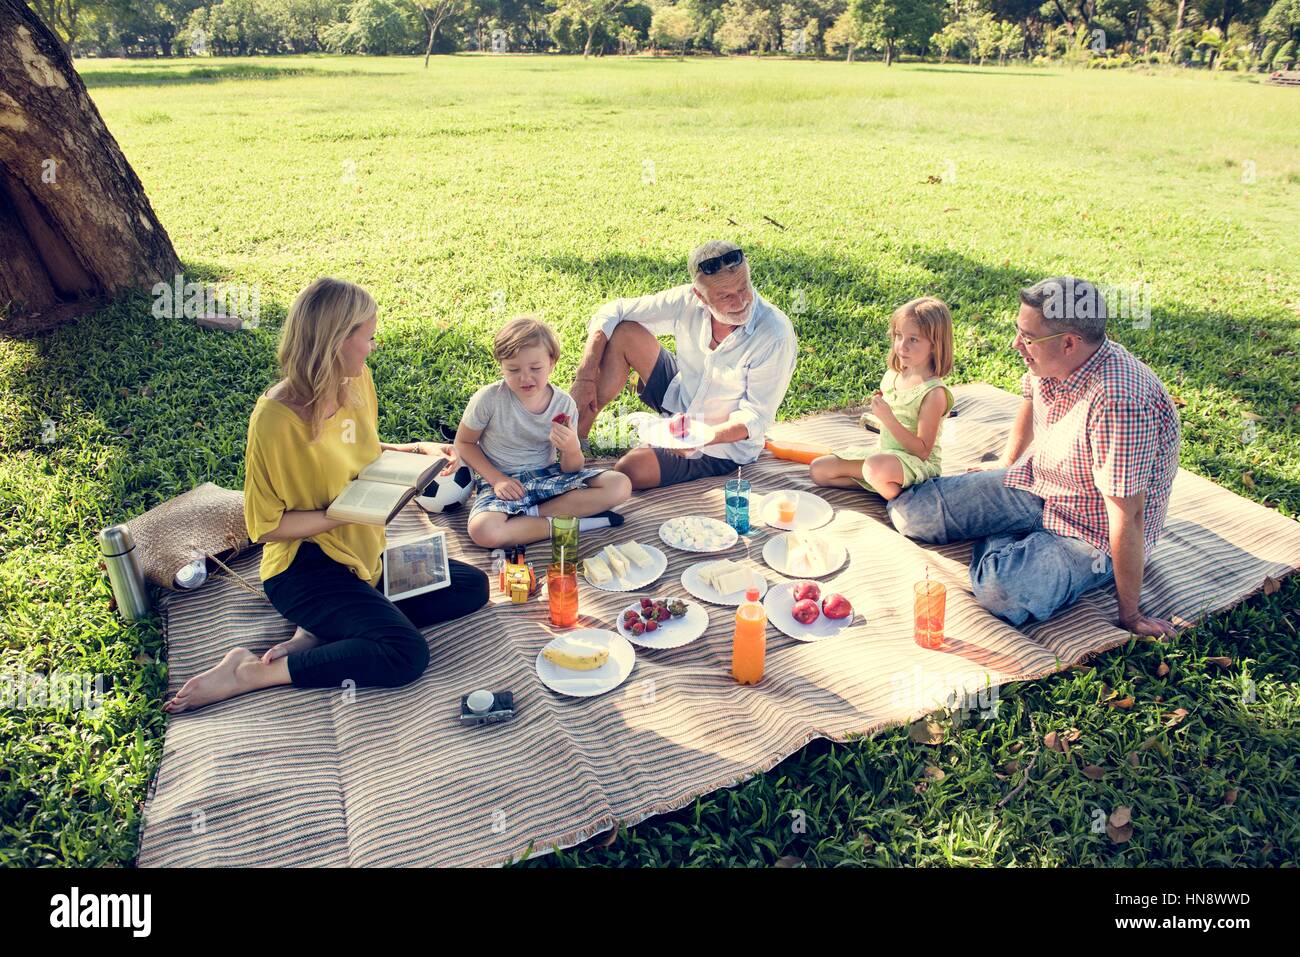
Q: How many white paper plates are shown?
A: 9